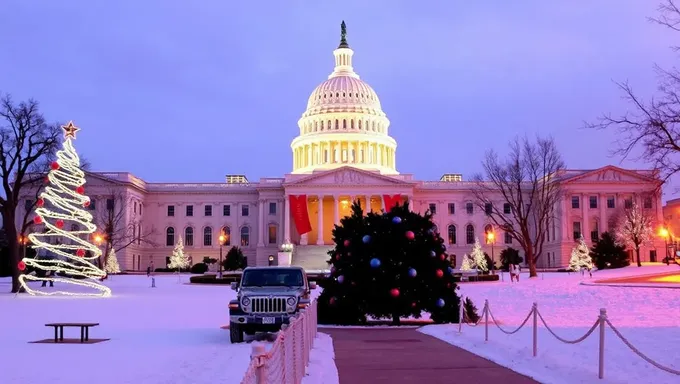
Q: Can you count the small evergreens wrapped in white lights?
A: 5